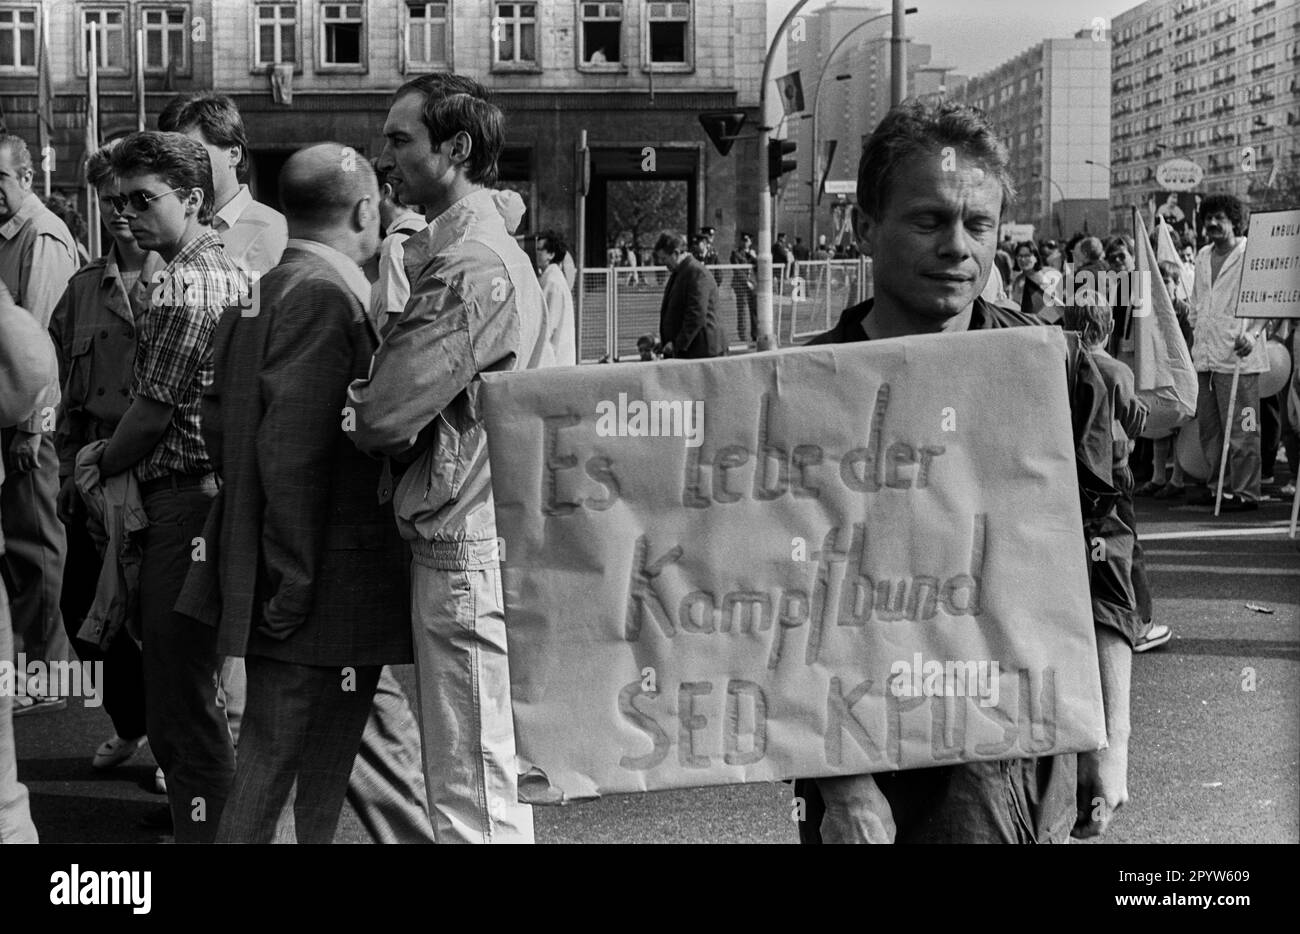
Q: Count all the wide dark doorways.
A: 3